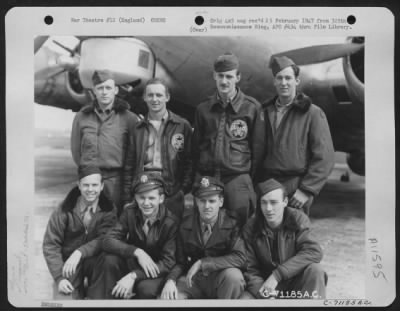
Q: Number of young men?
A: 8